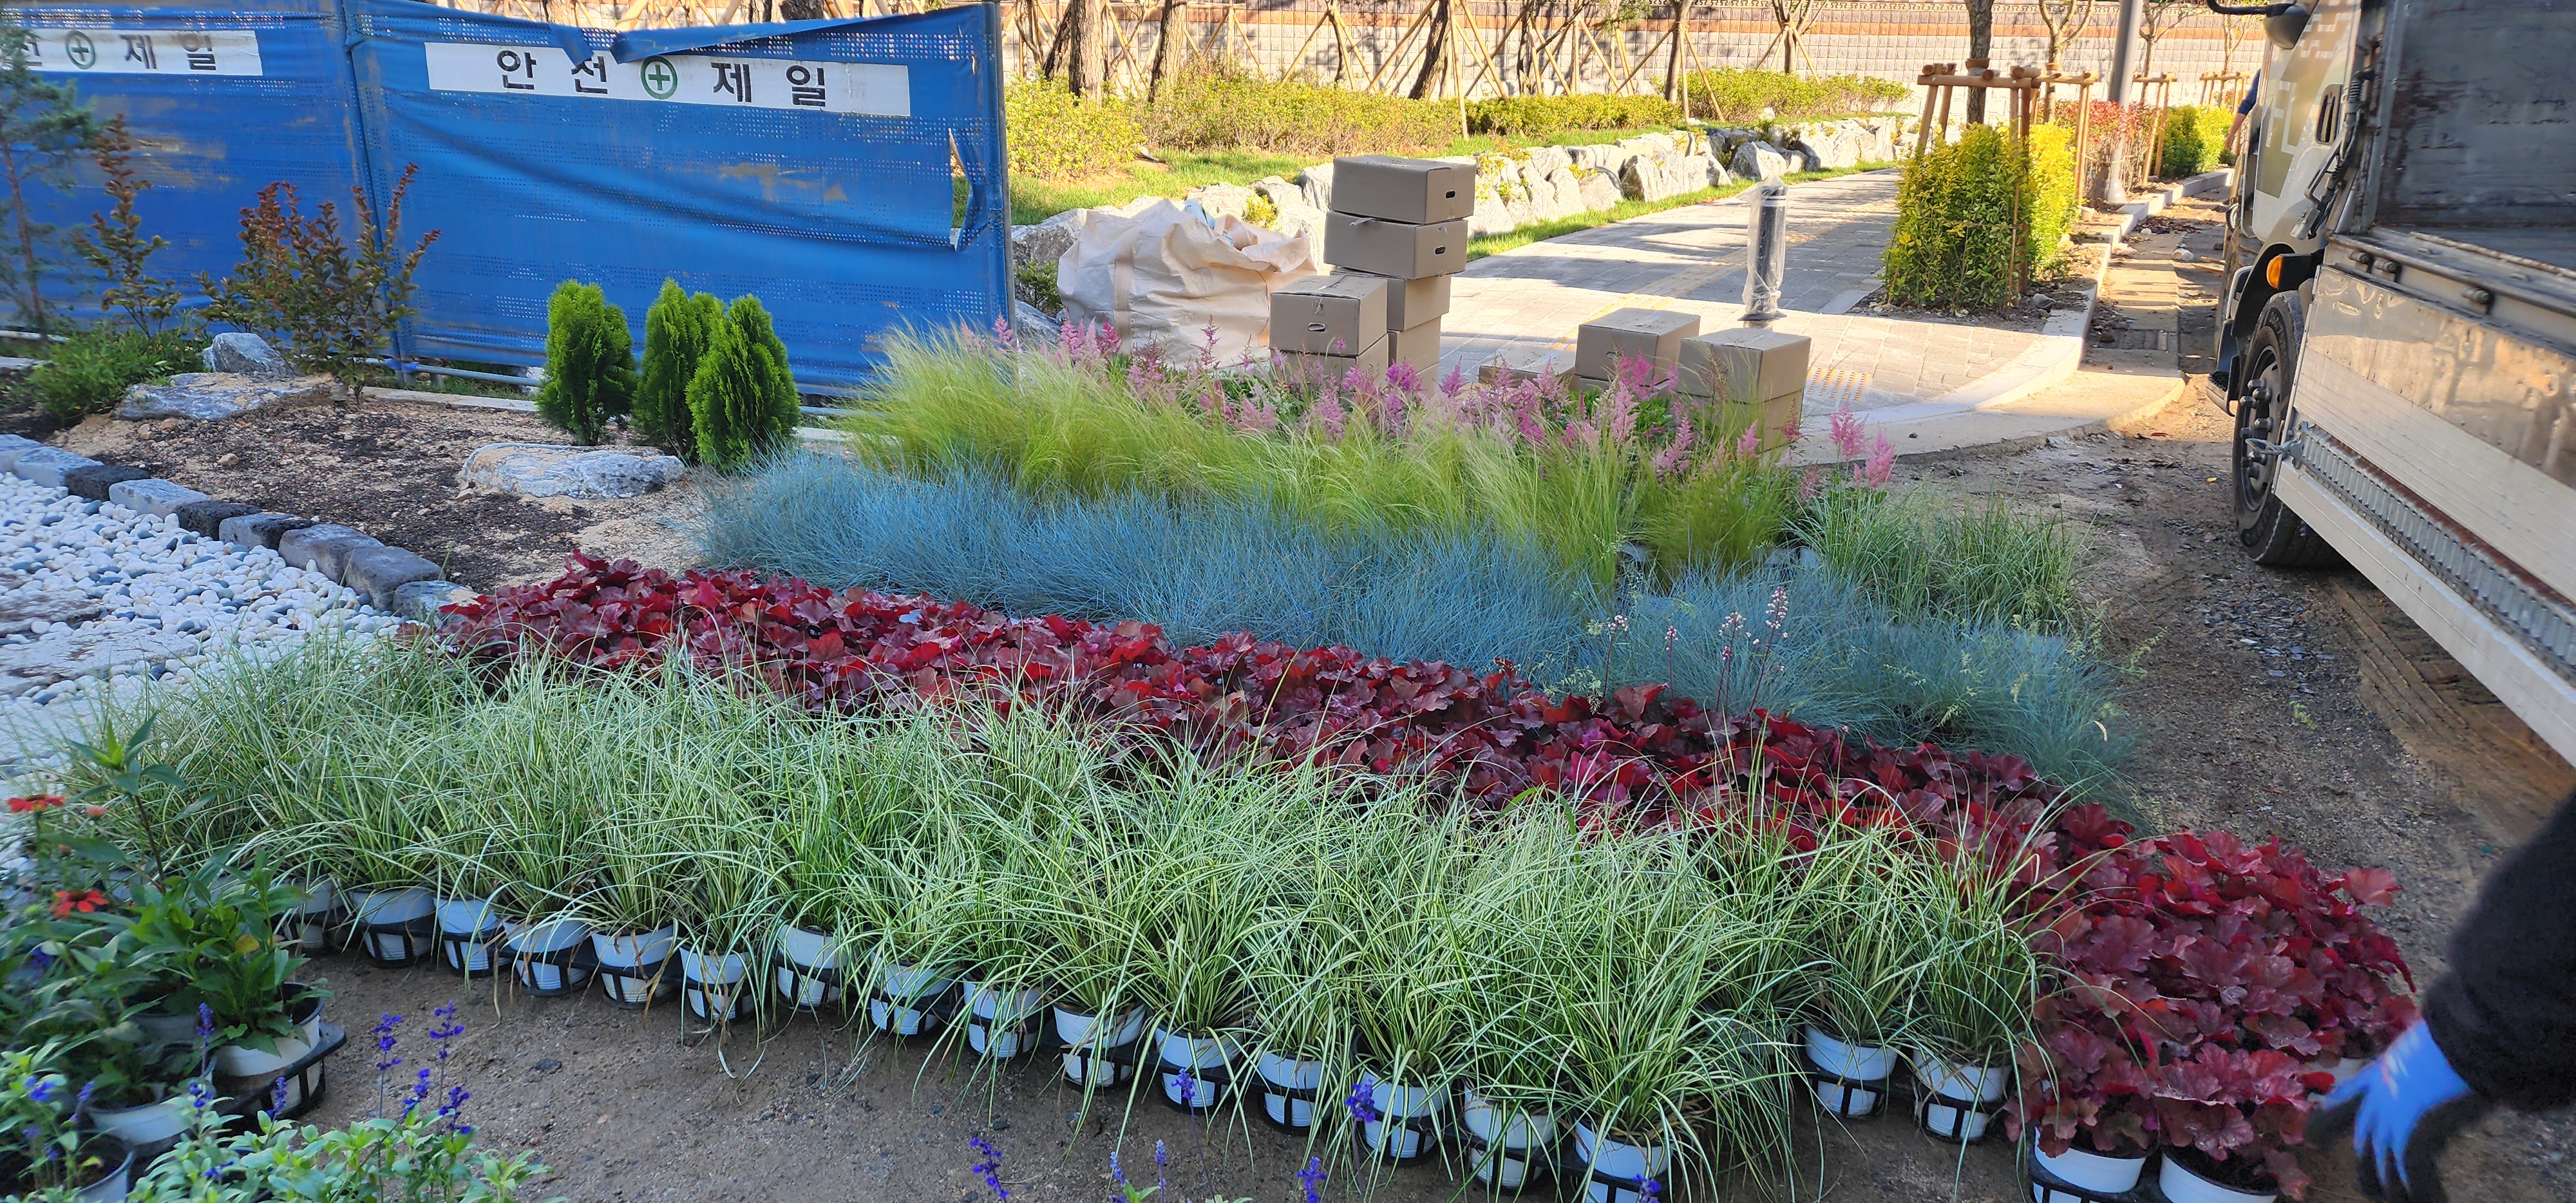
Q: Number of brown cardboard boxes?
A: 12